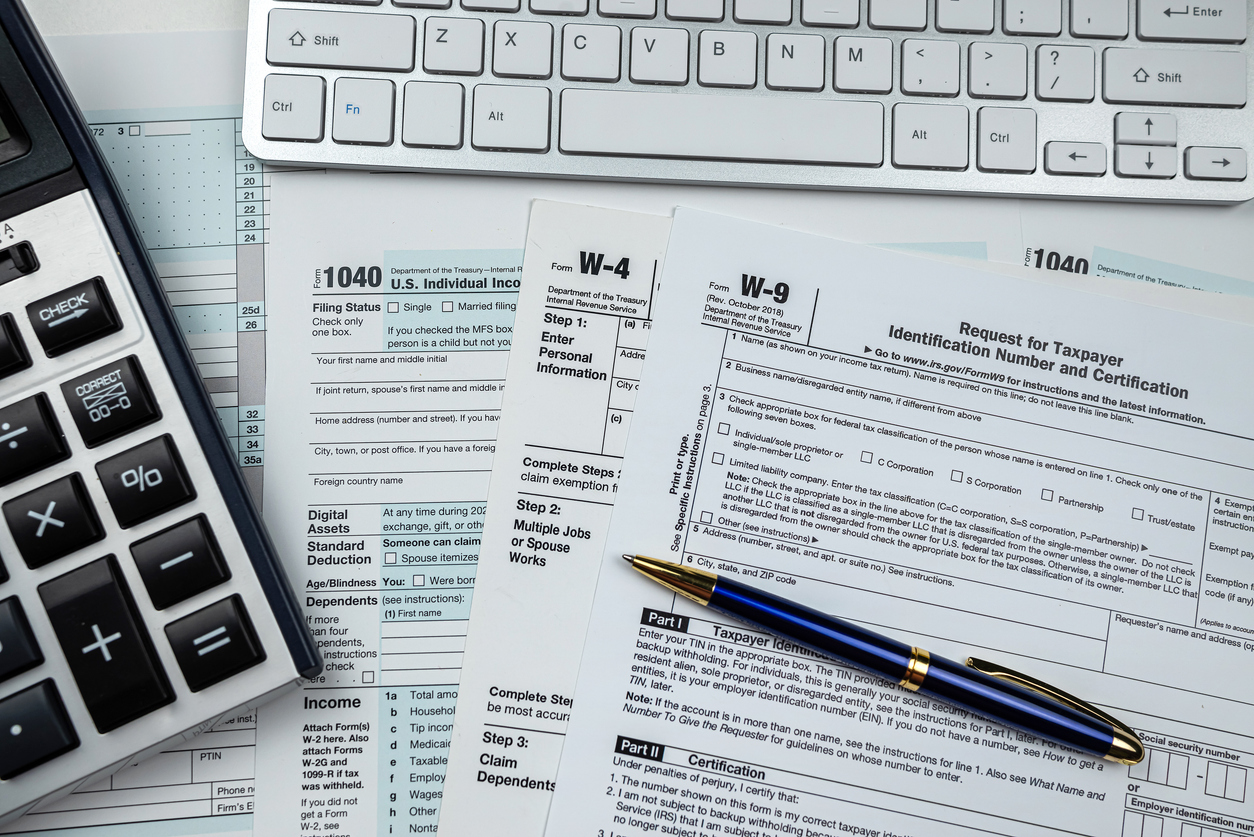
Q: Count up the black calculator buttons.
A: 12